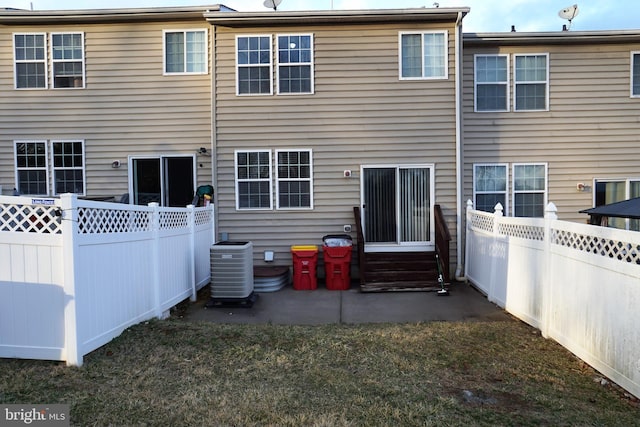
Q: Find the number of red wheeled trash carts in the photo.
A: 2